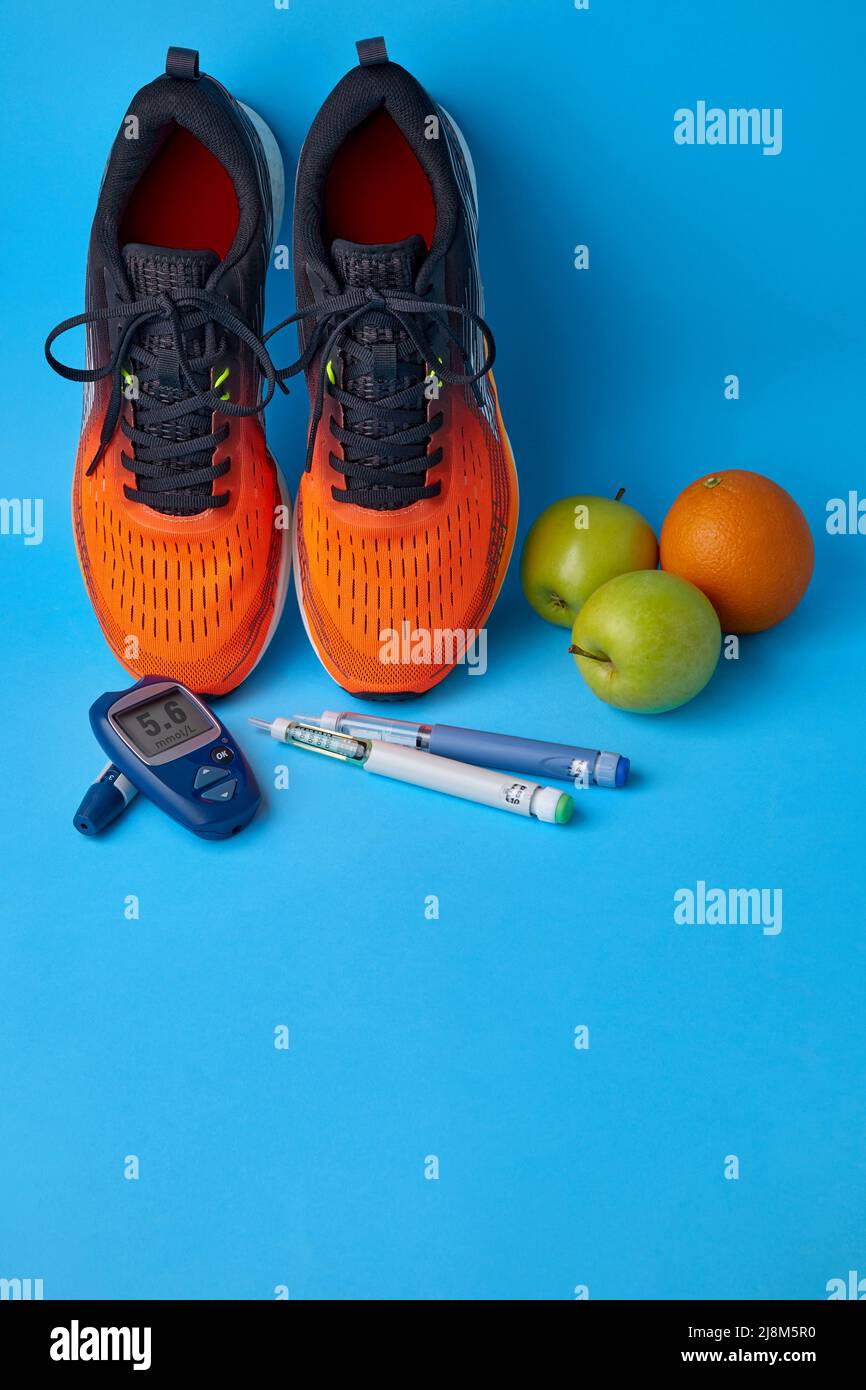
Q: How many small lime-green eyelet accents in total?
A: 4